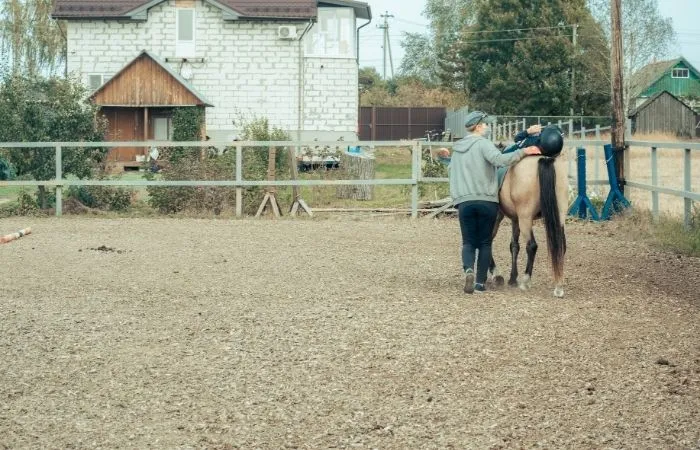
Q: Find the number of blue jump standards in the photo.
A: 2